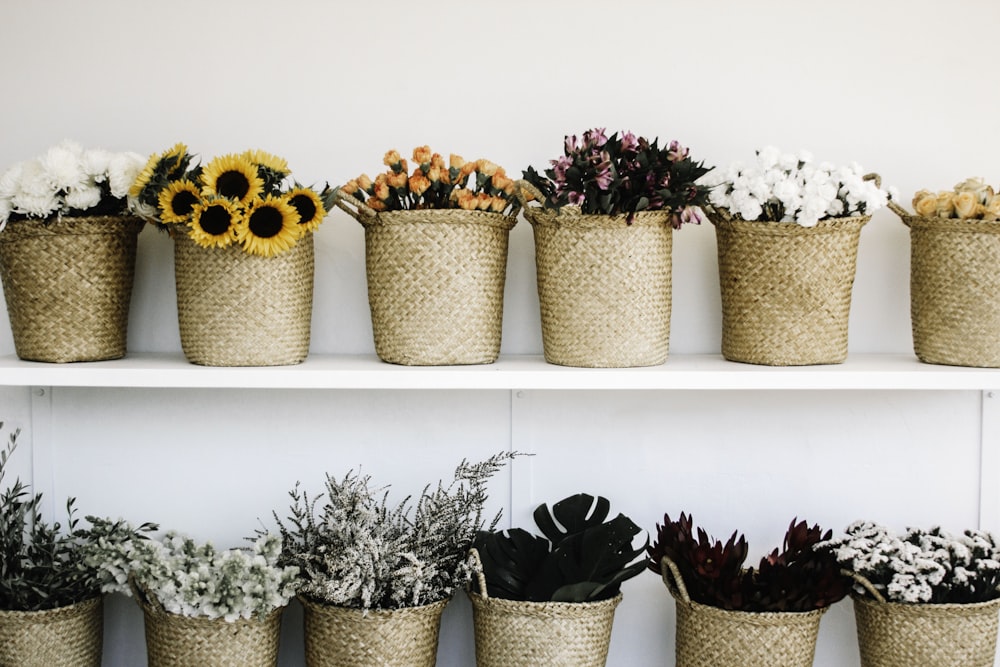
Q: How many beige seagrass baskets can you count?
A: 12